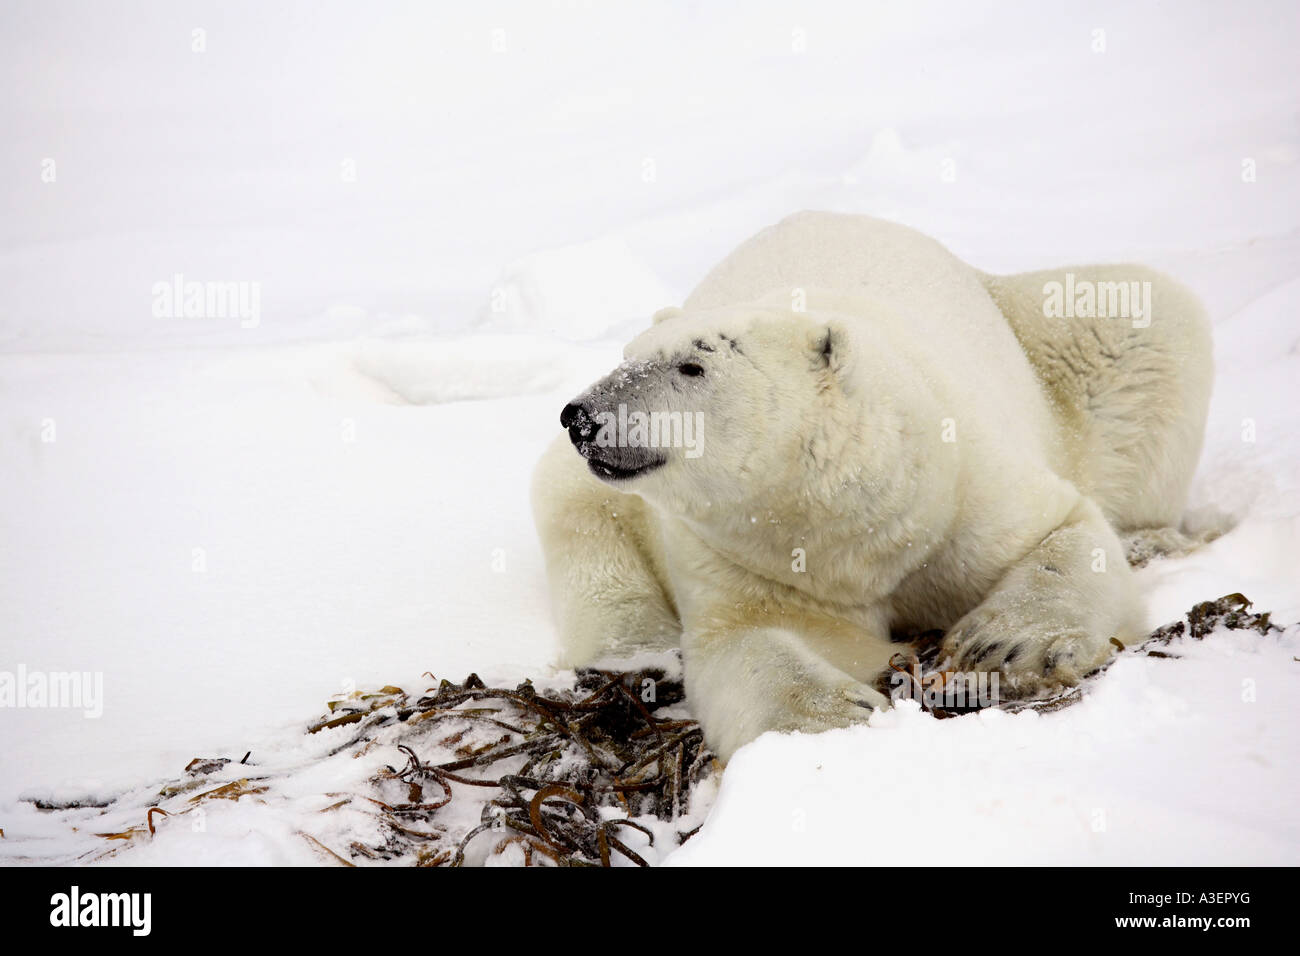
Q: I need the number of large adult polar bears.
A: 1